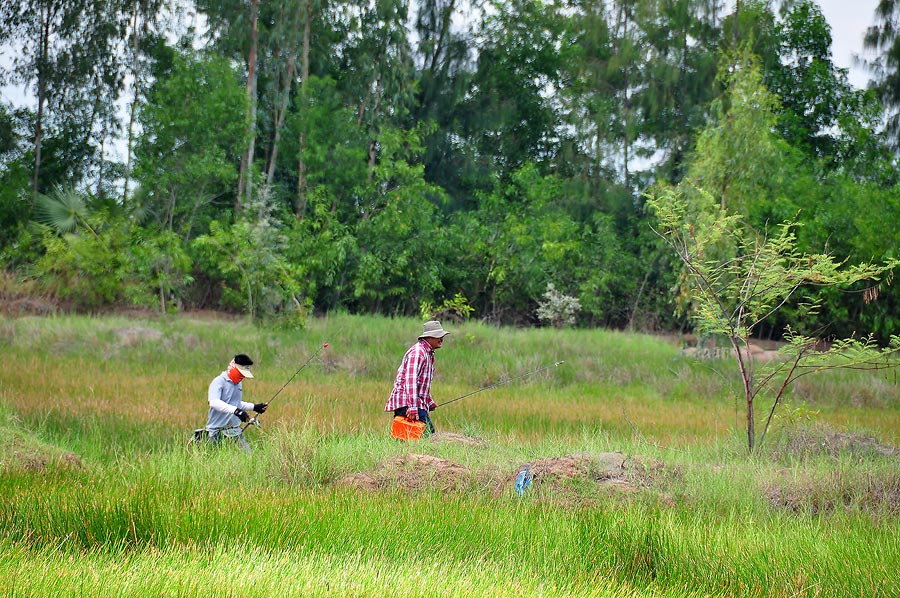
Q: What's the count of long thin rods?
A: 2